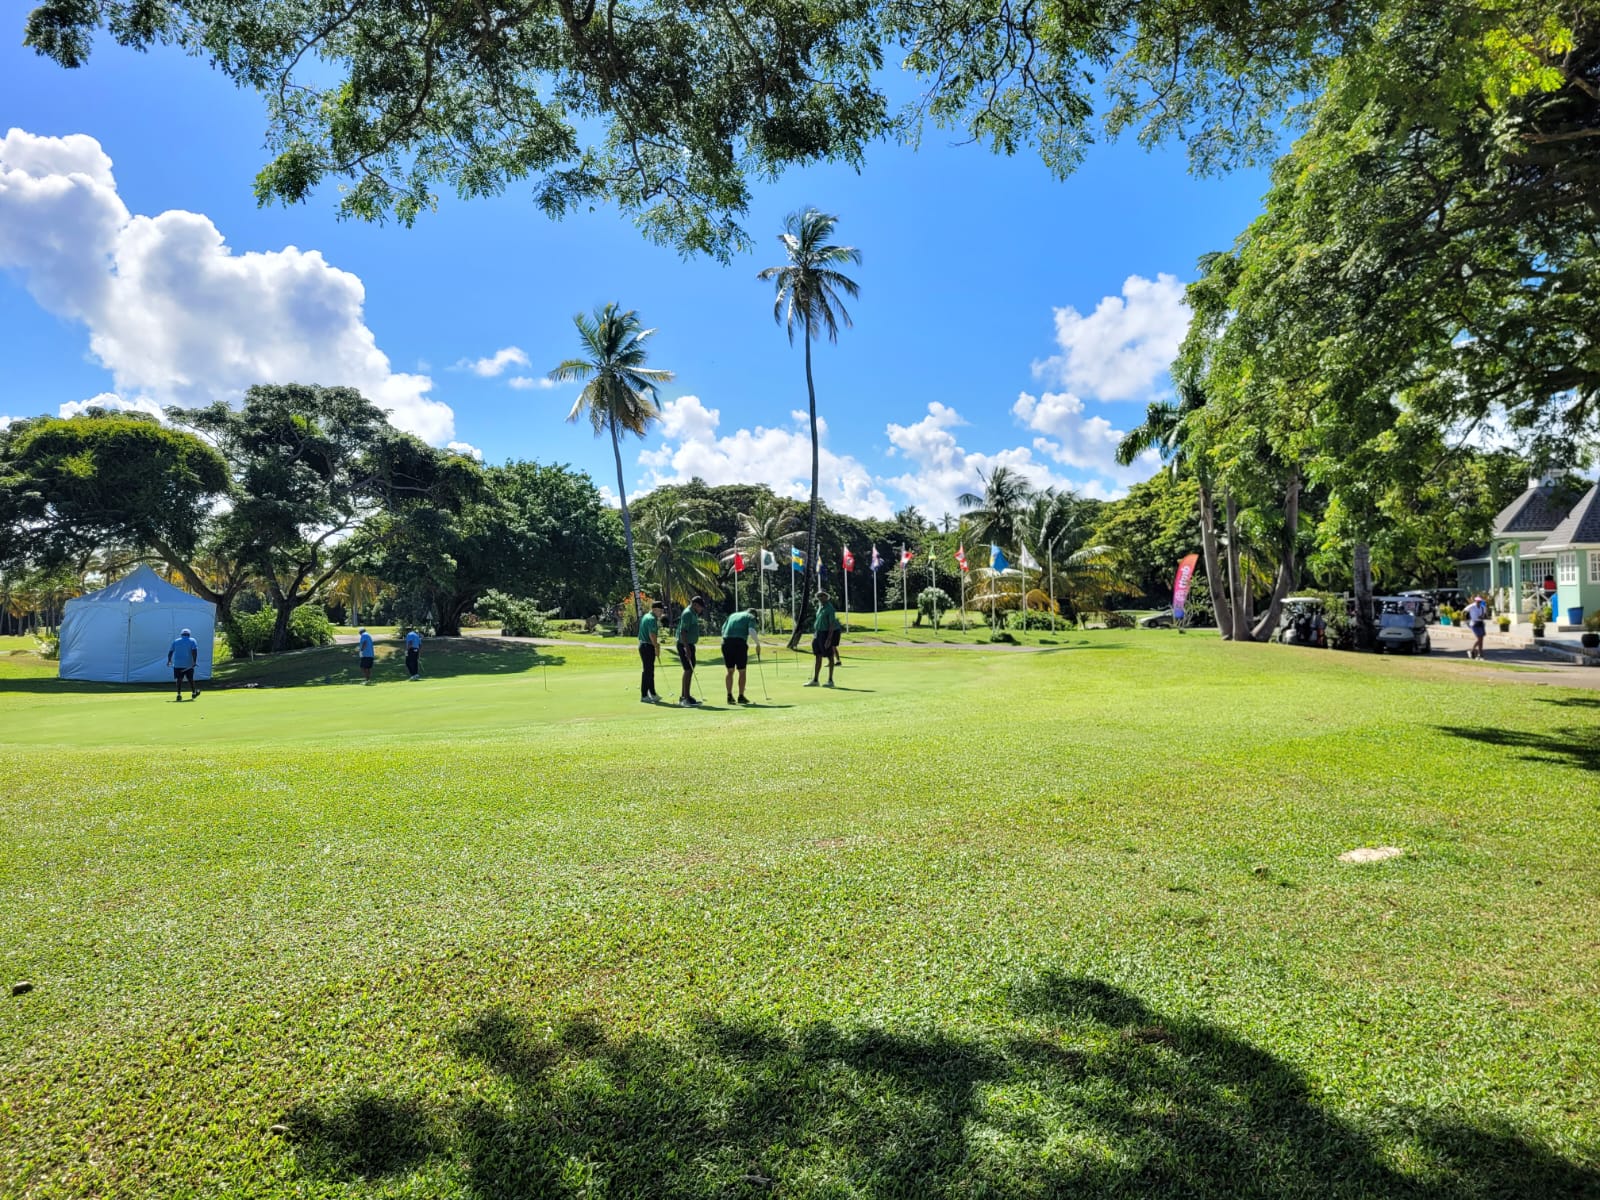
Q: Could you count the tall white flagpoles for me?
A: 12